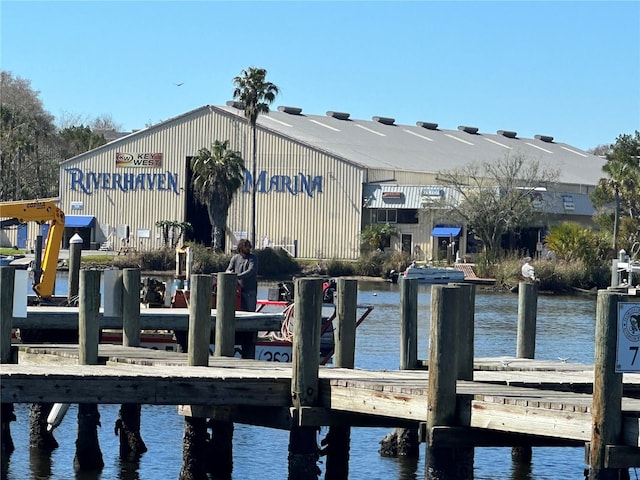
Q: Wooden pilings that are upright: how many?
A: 13